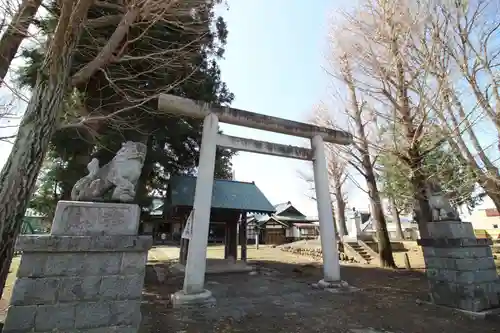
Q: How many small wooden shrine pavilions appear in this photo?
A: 1